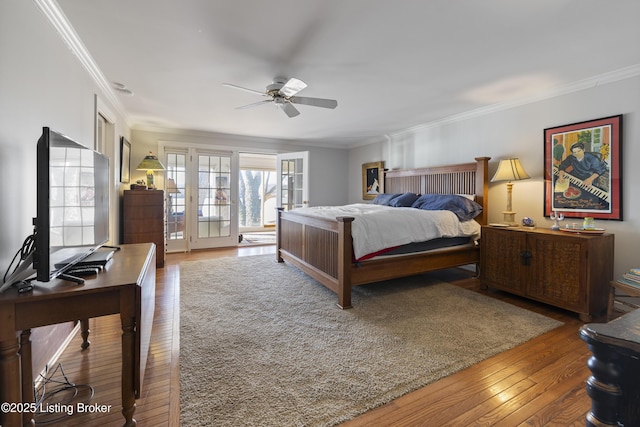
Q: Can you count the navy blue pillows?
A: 3